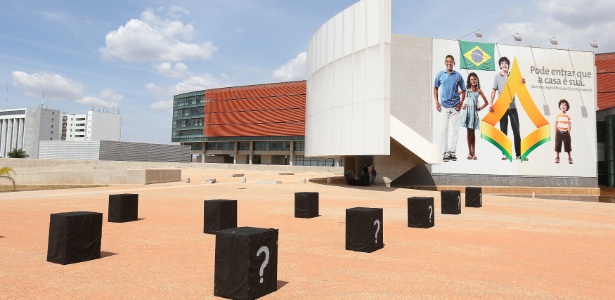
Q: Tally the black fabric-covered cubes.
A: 9